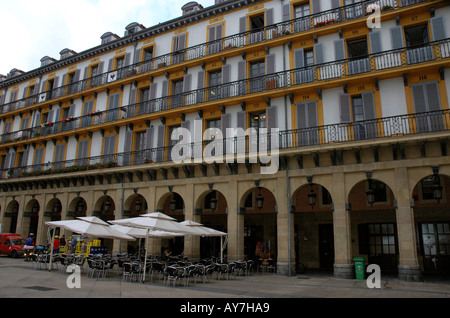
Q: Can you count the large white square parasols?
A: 4